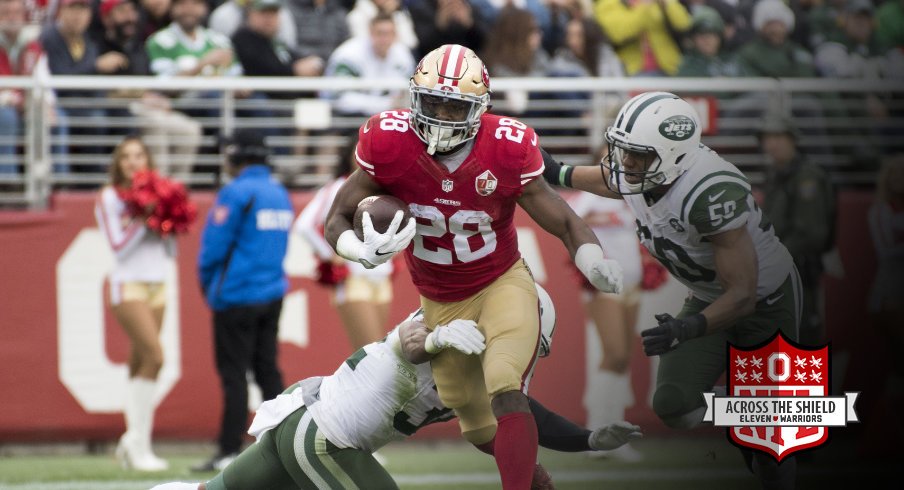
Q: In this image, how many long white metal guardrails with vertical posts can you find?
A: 1